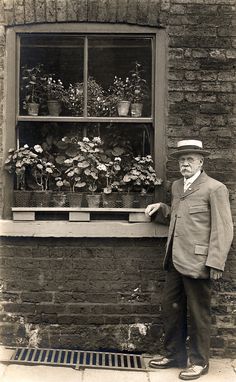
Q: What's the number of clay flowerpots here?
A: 12